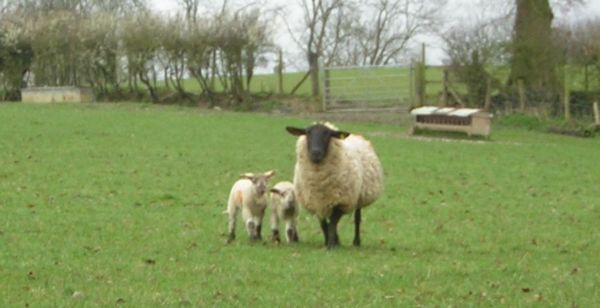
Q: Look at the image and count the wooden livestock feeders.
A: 1